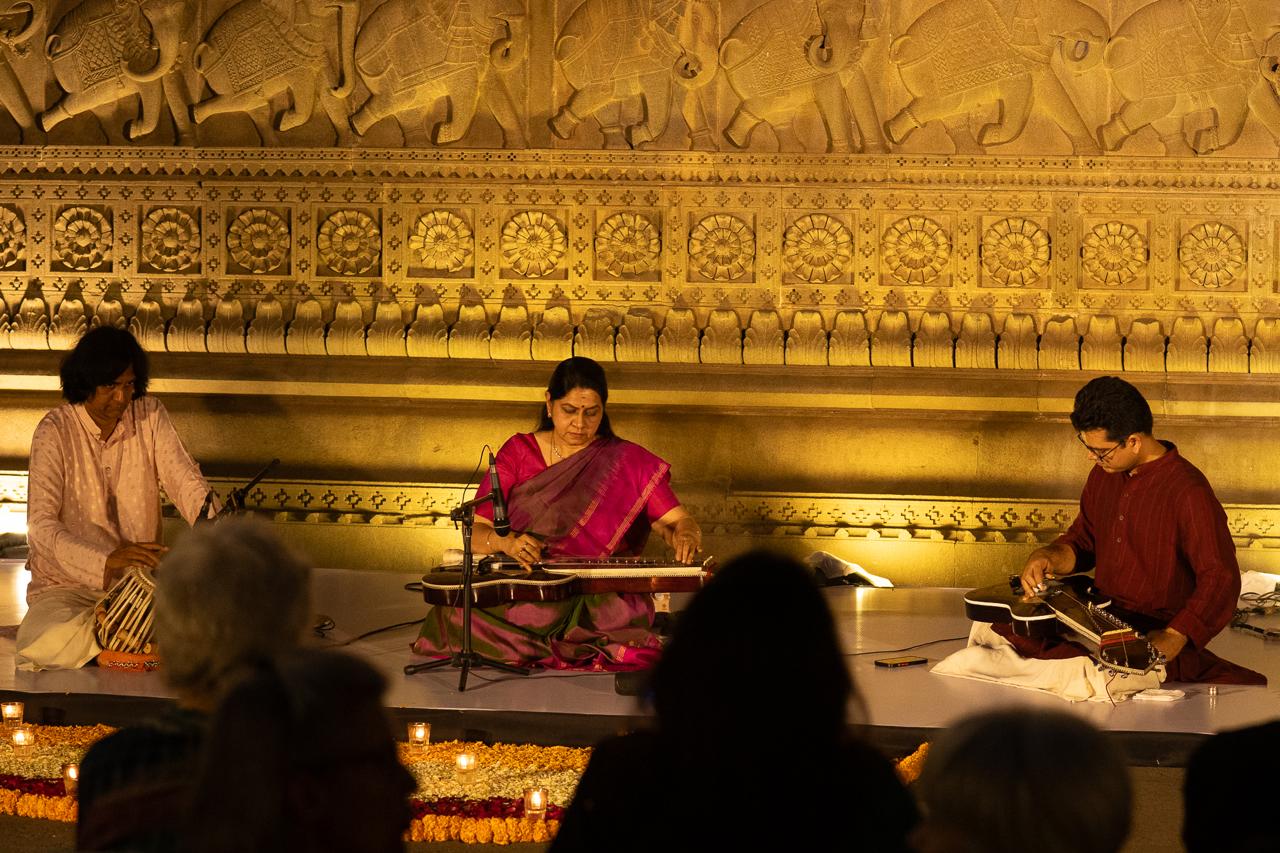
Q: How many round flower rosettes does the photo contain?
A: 14